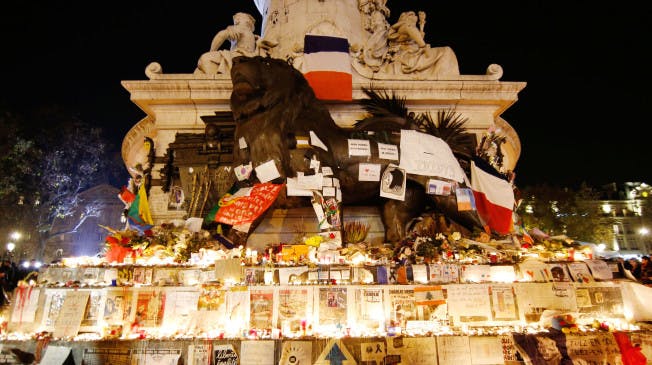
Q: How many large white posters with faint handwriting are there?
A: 1